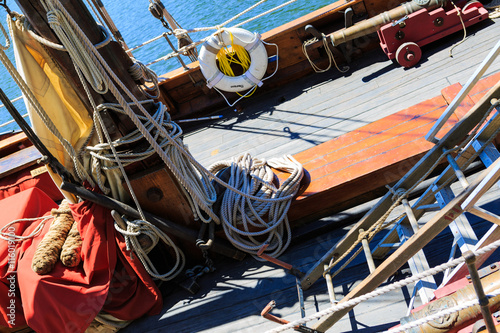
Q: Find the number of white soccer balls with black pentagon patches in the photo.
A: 0